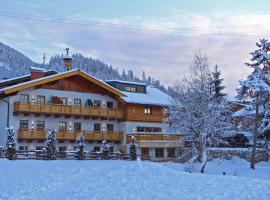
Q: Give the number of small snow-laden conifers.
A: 5